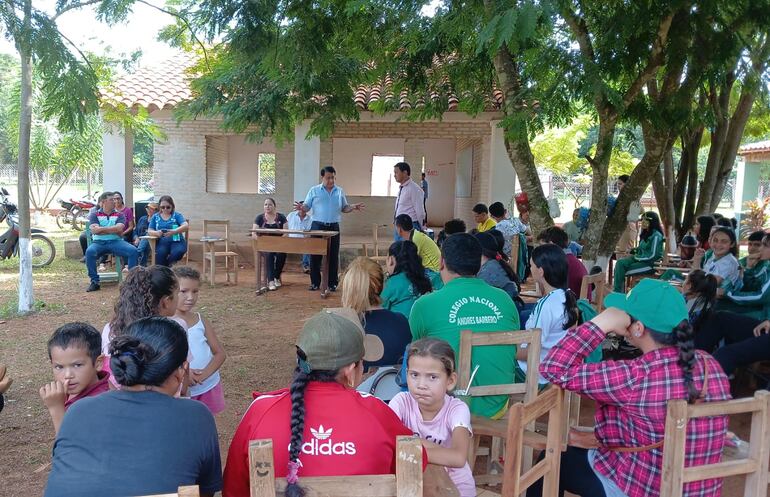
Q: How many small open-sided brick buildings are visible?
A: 1